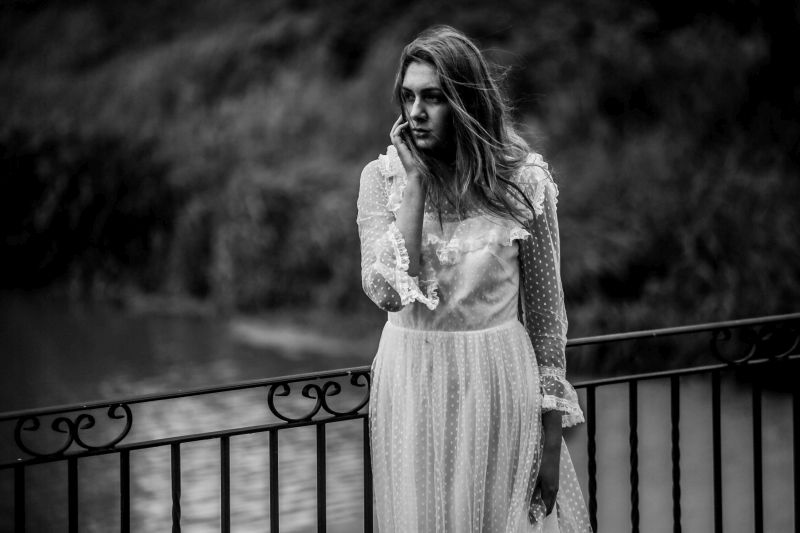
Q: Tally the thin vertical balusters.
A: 14